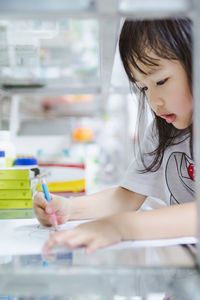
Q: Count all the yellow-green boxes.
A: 4